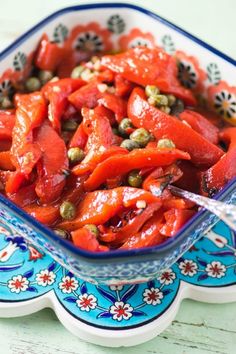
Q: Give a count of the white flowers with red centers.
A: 9